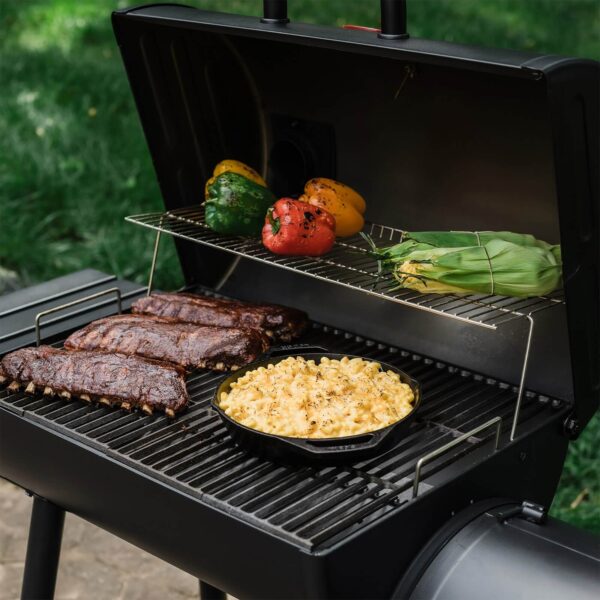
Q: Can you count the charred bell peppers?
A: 4